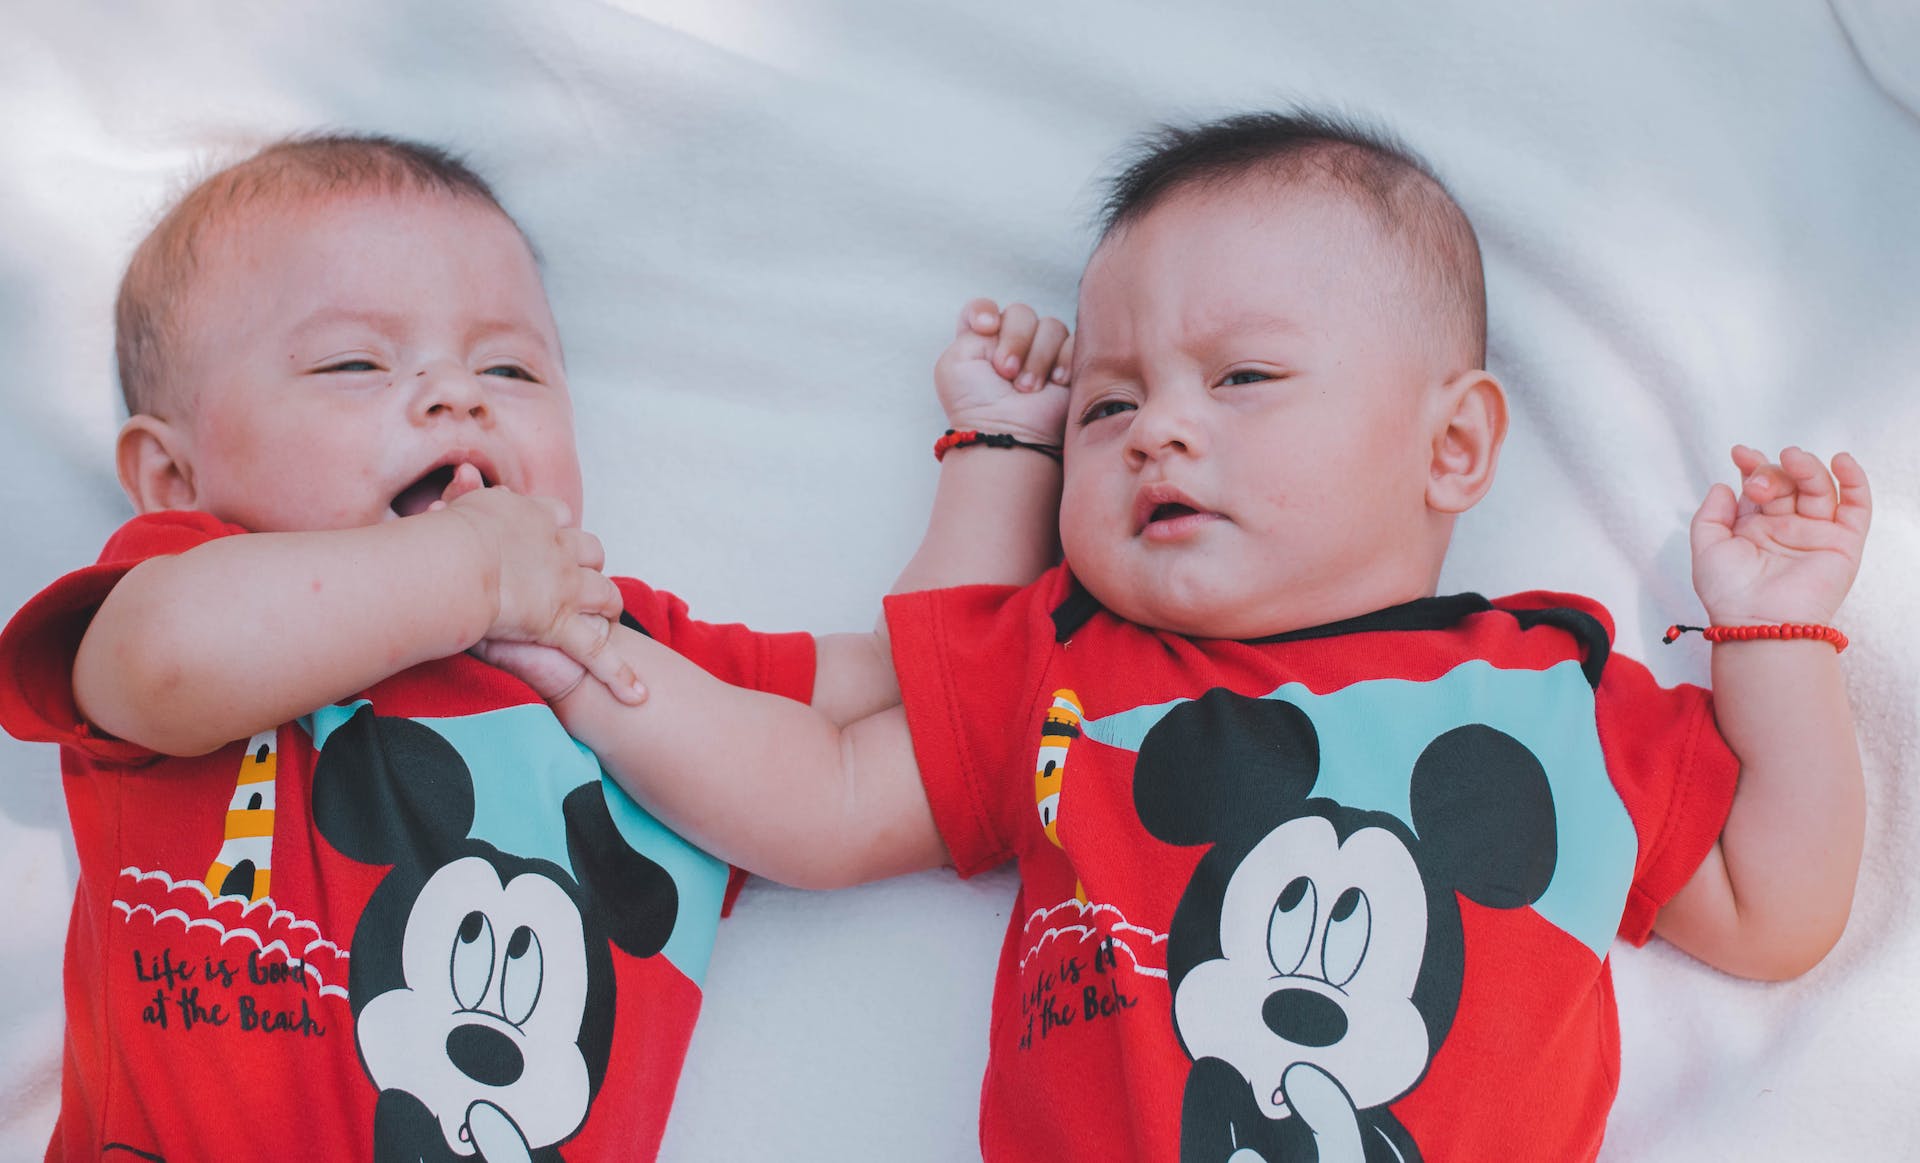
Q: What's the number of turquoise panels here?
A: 2